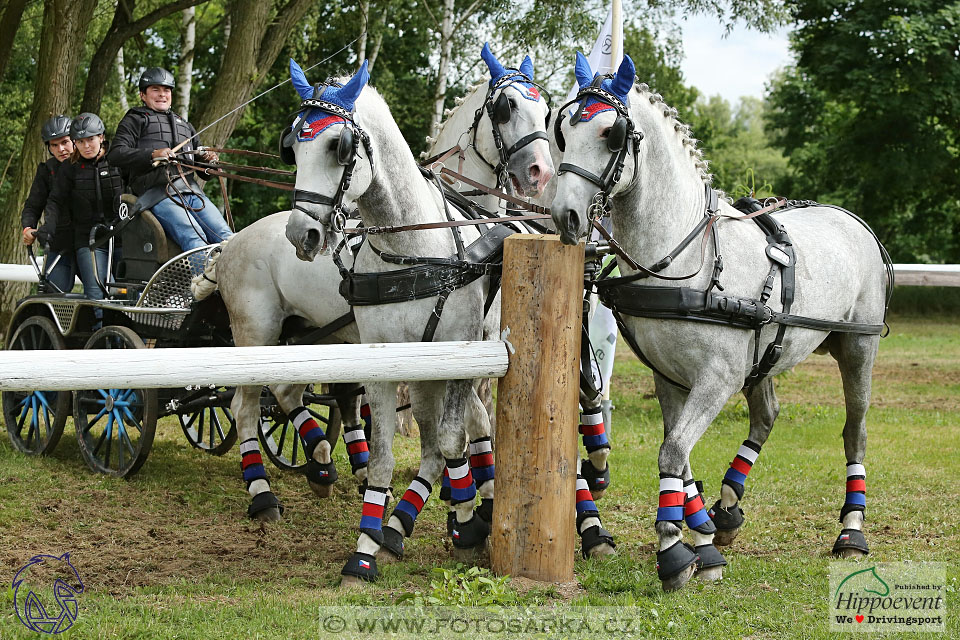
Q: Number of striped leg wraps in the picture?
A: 15